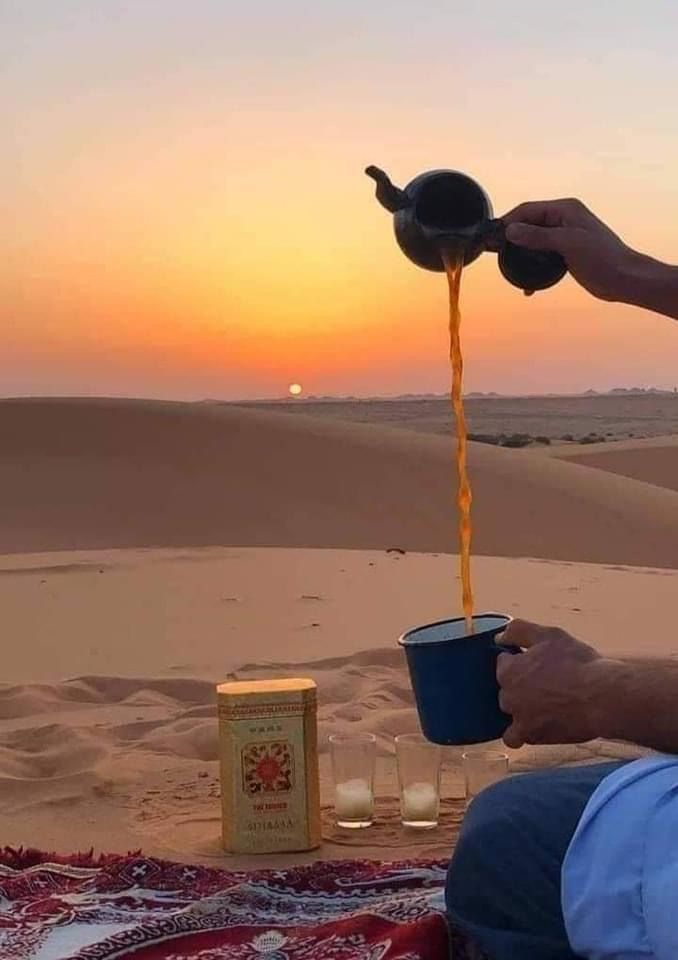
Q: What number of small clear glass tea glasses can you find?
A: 3